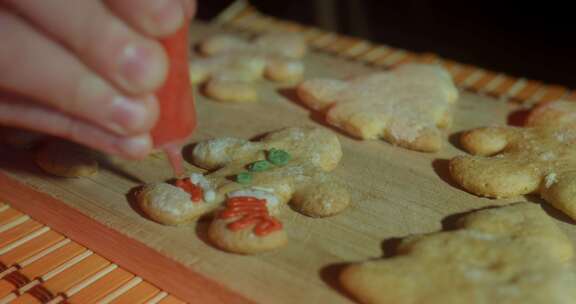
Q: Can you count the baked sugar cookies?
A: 6